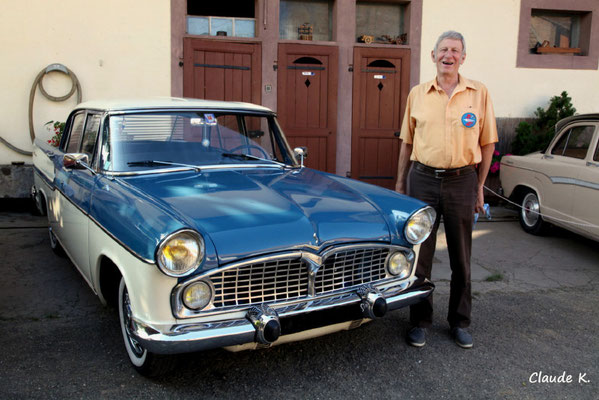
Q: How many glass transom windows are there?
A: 3